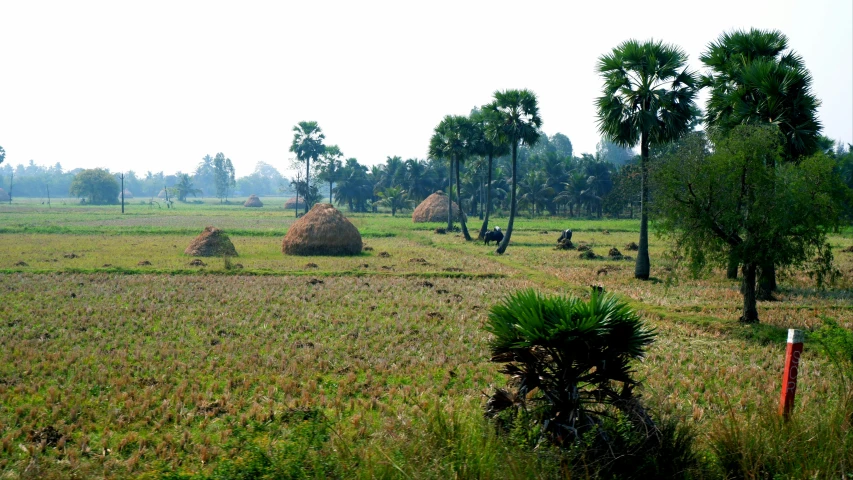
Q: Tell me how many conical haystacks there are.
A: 5